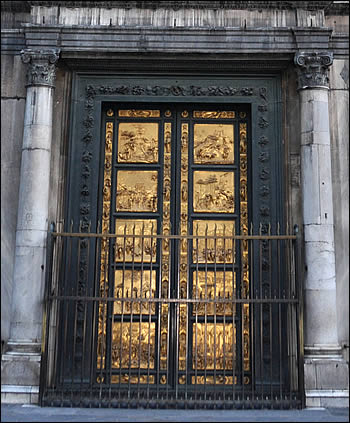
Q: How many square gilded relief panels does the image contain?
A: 10